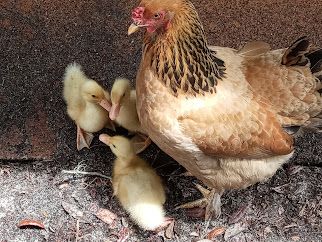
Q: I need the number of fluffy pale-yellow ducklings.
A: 3